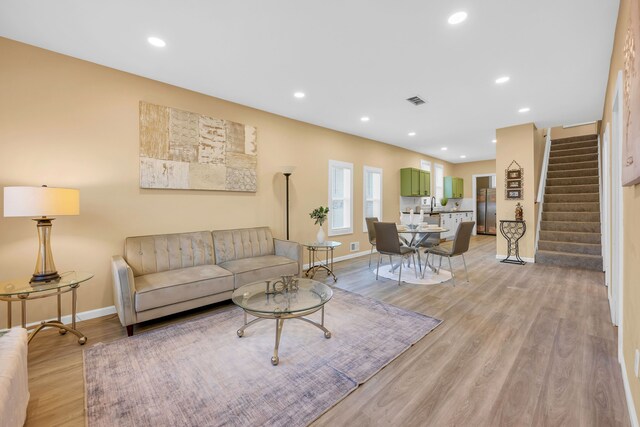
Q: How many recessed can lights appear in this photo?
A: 10